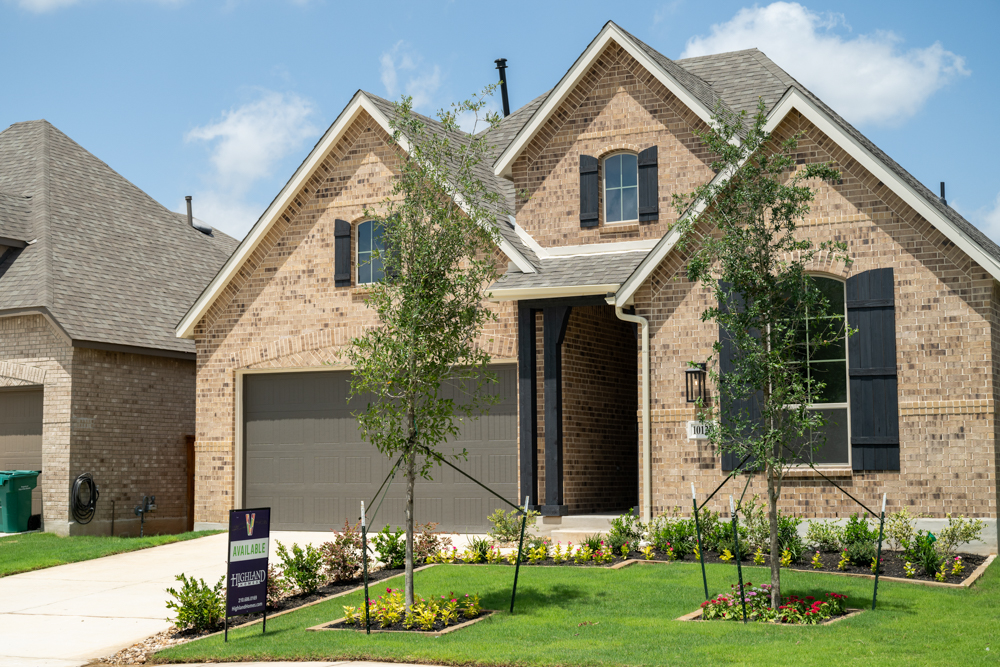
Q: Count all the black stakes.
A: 5